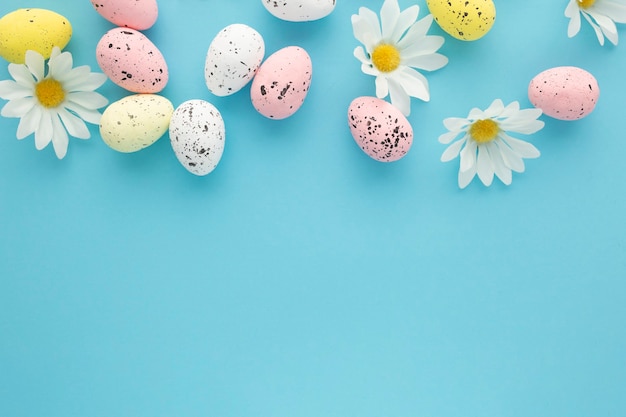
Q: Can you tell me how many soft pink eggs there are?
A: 5